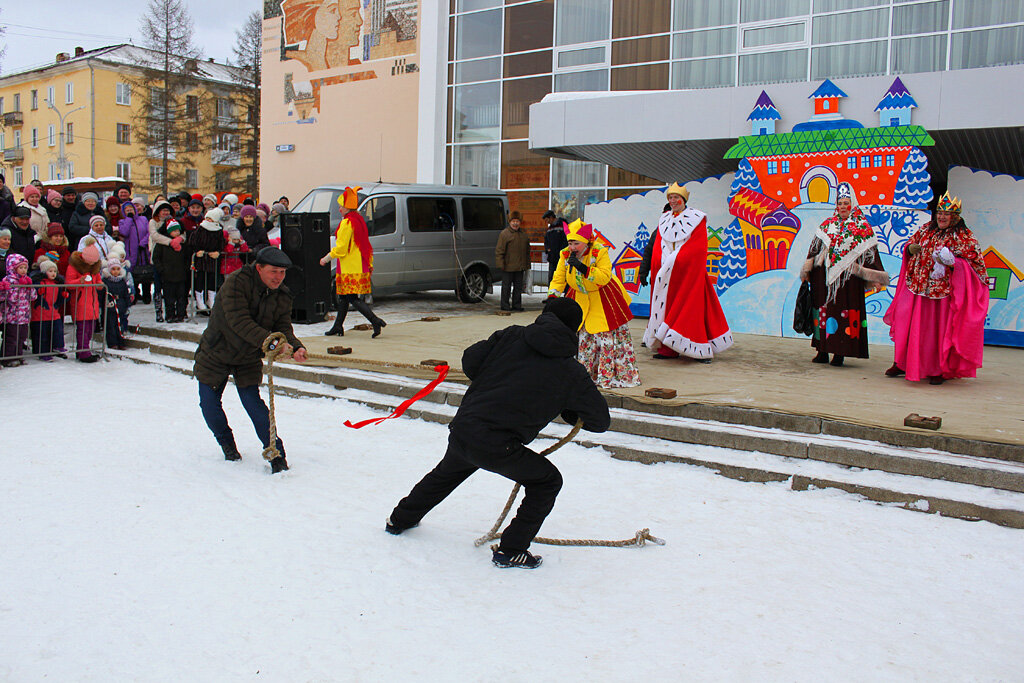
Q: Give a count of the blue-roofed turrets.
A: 3